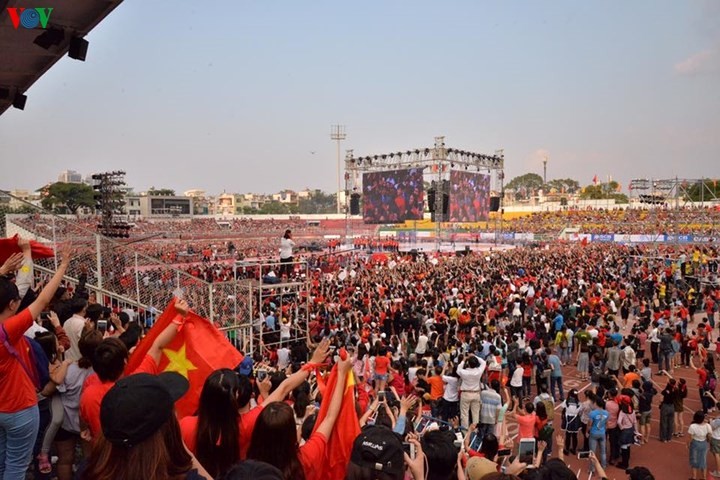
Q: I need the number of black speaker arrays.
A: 4